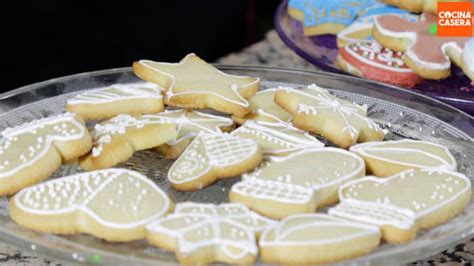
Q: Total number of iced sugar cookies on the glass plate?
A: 15